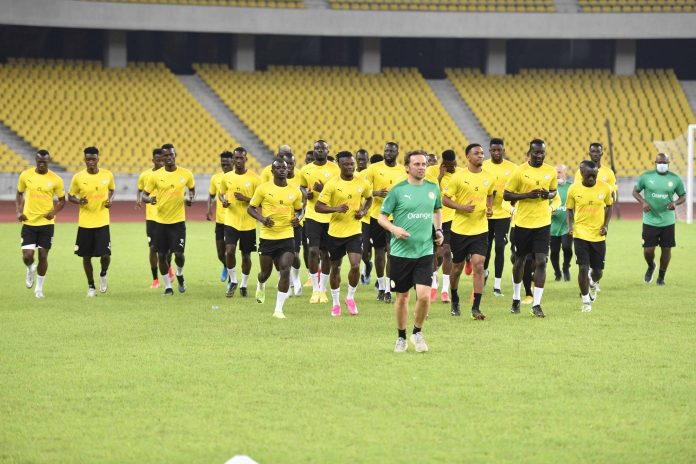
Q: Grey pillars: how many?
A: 5